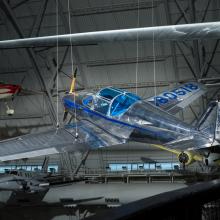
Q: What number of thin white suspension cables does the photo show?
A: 4